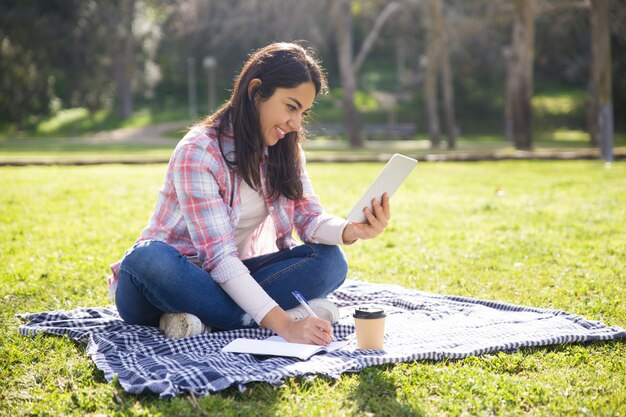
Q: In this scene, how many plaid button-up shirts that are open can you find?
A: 1